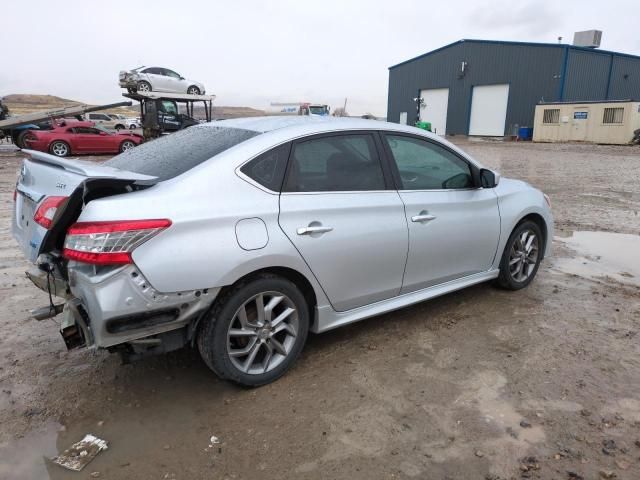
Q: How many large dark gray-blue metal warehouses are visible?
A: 1